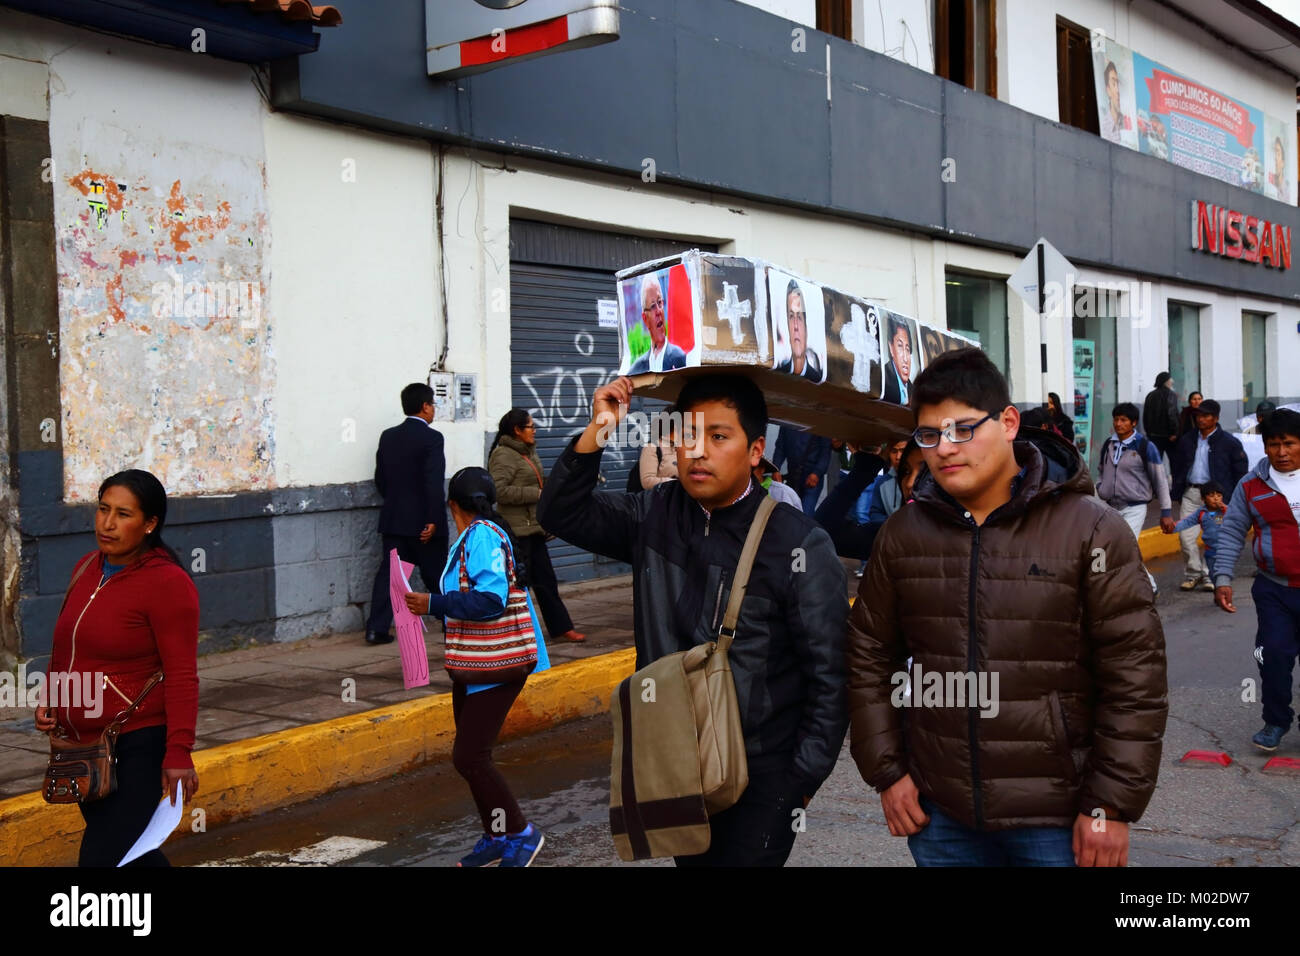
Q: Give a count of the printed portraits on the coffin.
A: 3